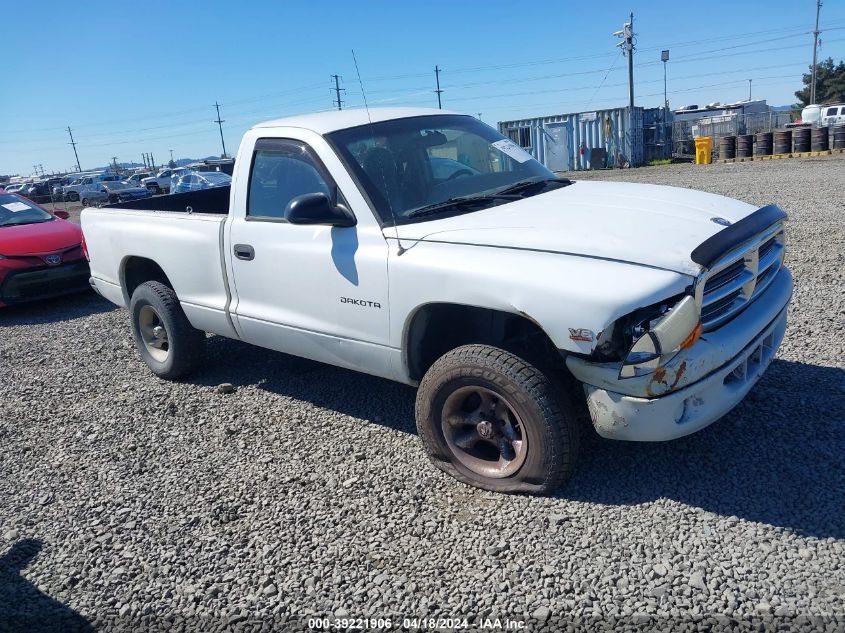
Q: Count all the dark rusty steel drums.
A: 7